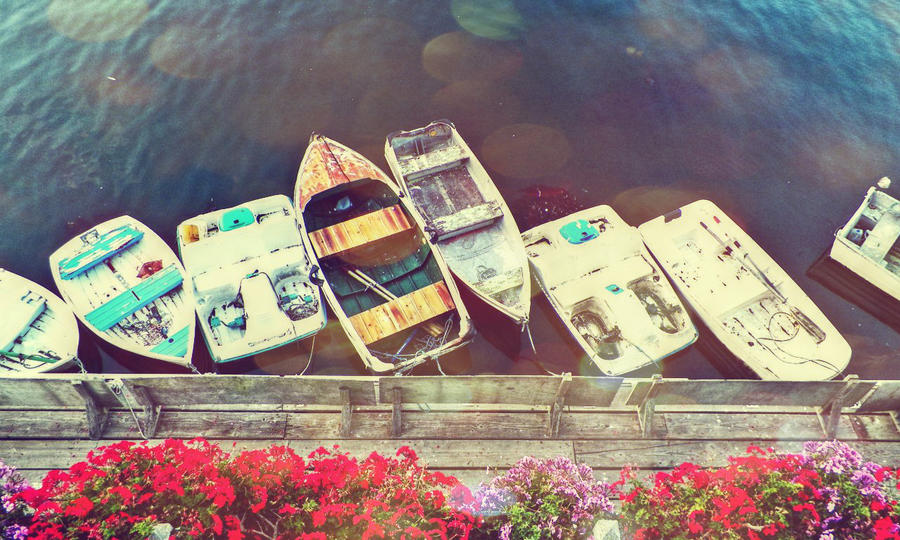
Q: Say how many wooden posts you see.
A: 7